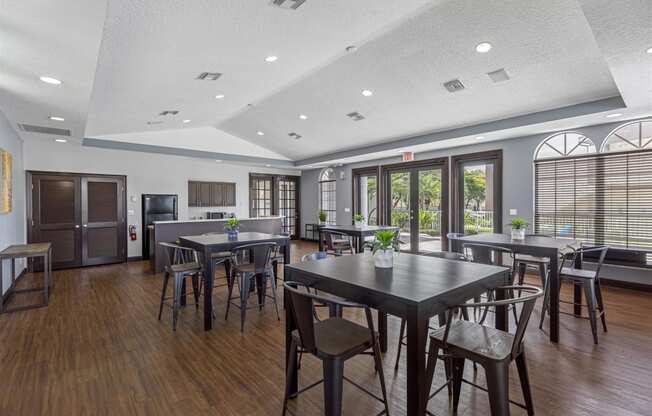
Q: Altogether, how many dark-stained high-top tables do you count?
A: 4